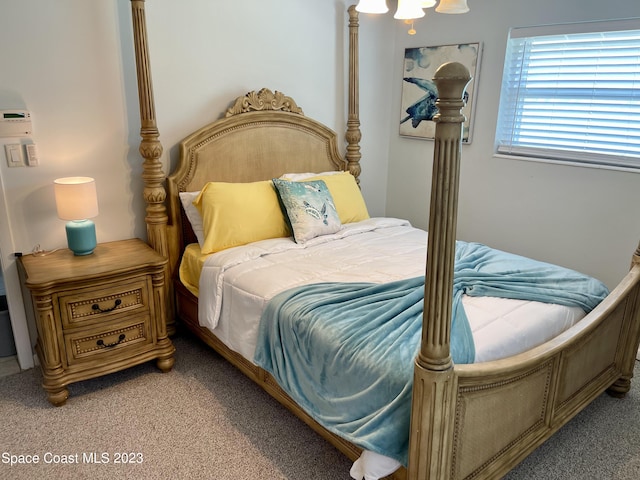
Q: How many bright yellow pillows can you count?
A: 2